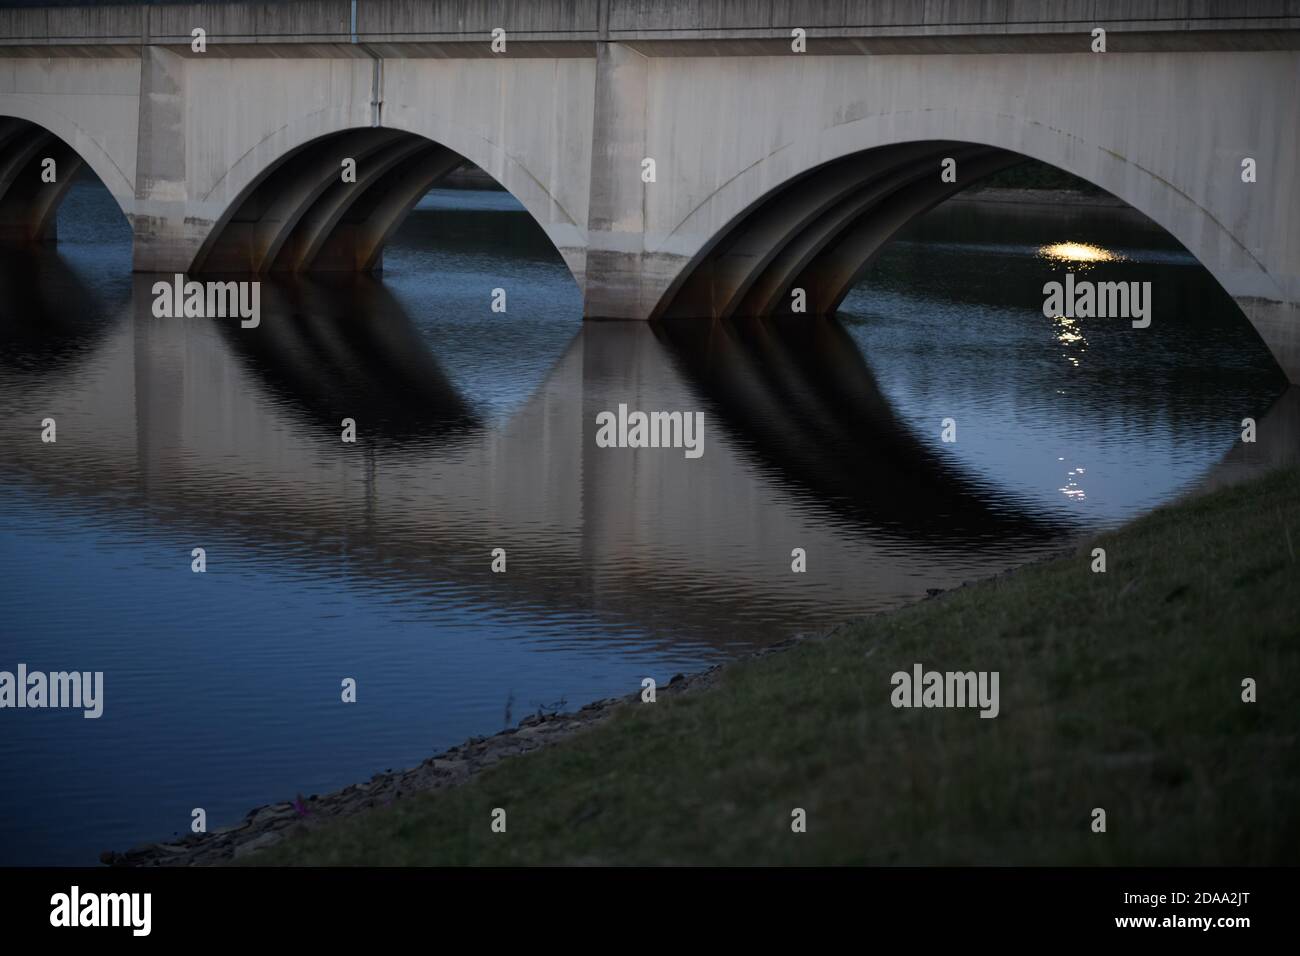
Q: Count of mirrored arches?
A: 3